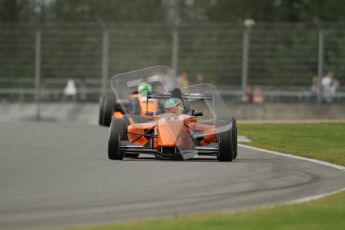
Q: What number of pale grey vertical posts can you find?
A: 5